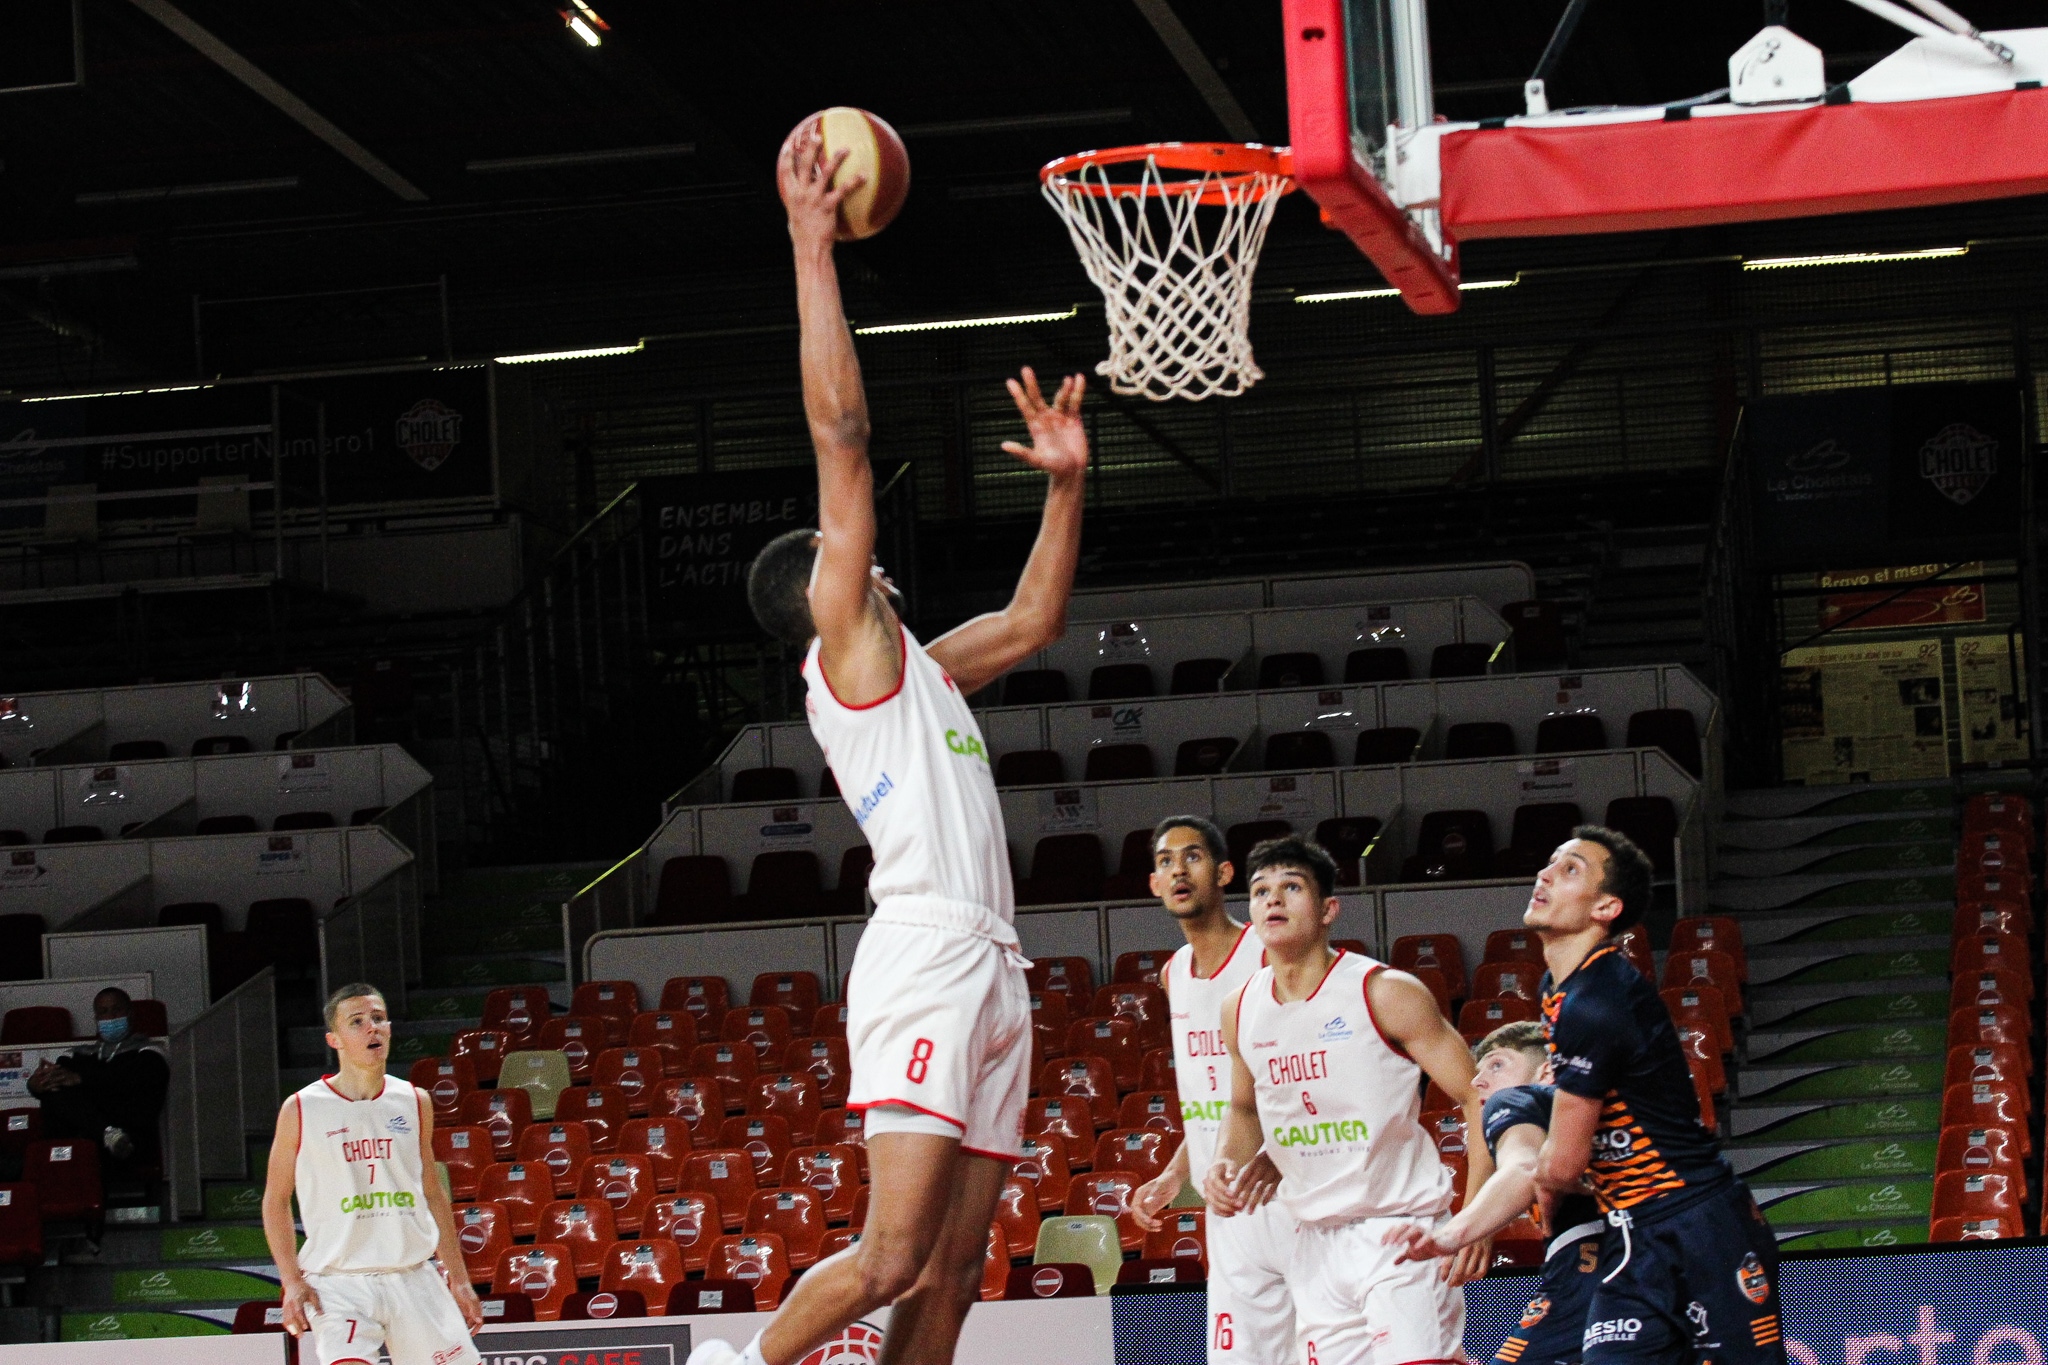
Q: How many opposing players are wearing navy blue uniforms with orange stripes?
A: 2